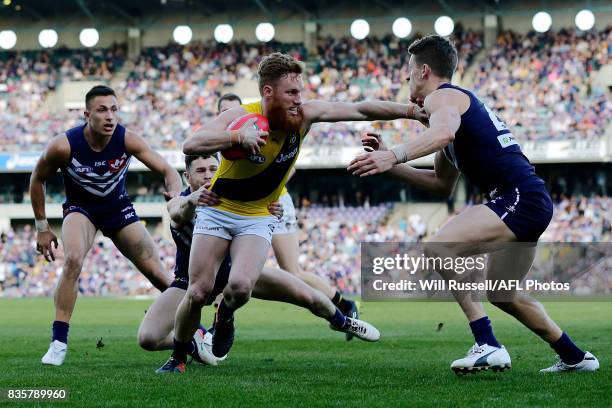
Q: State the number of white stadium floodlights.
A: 11